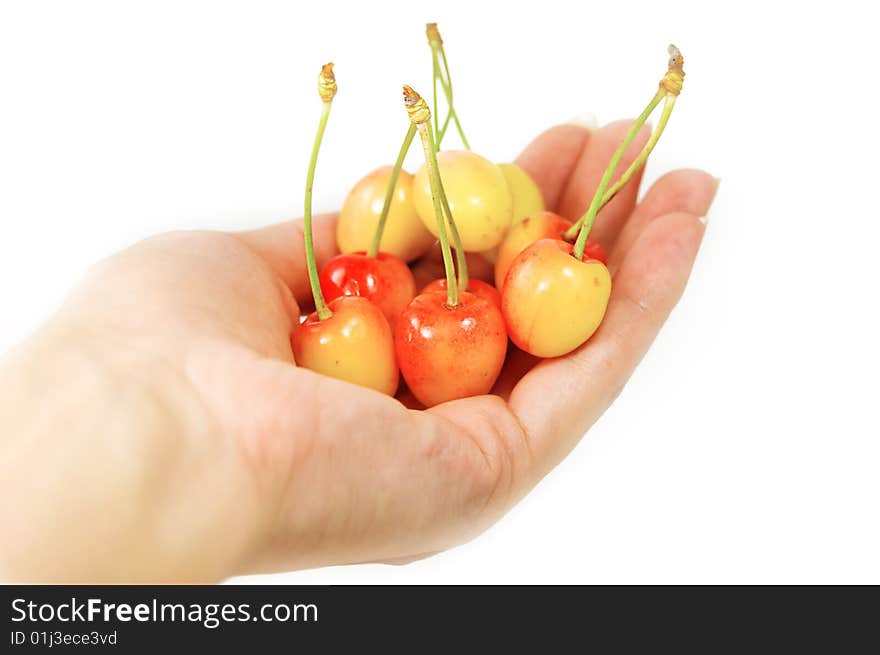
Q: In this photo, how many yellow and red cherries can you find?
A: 9